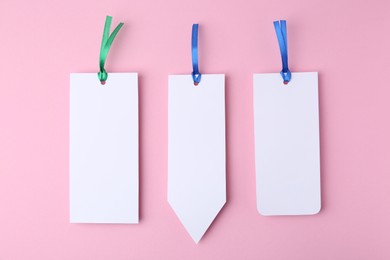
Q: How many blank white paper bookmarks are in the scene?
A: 3